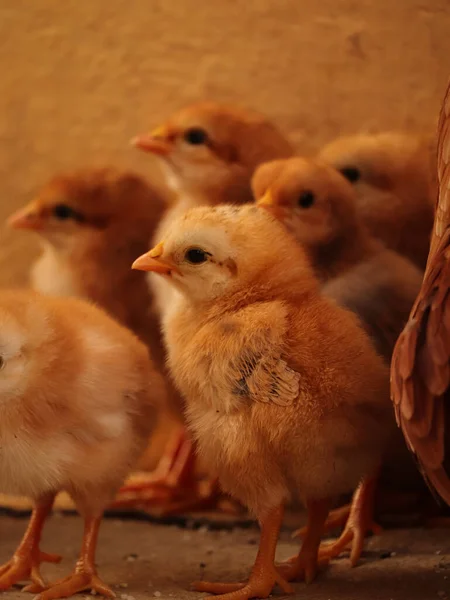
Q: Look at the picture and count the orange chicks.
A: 6